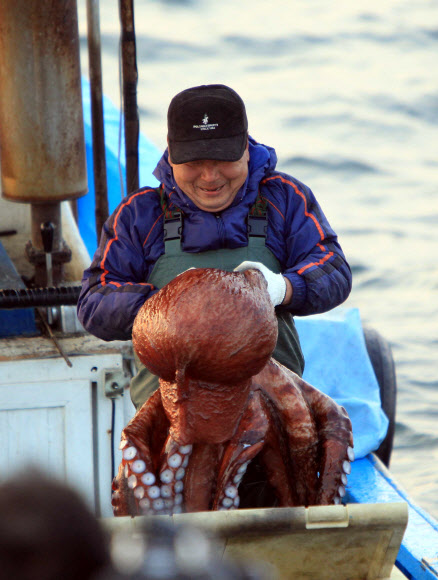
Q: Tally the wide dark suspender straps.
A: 2